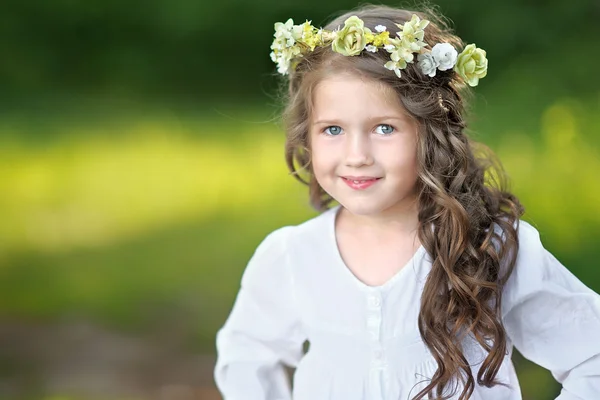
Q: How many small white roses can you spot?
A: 2